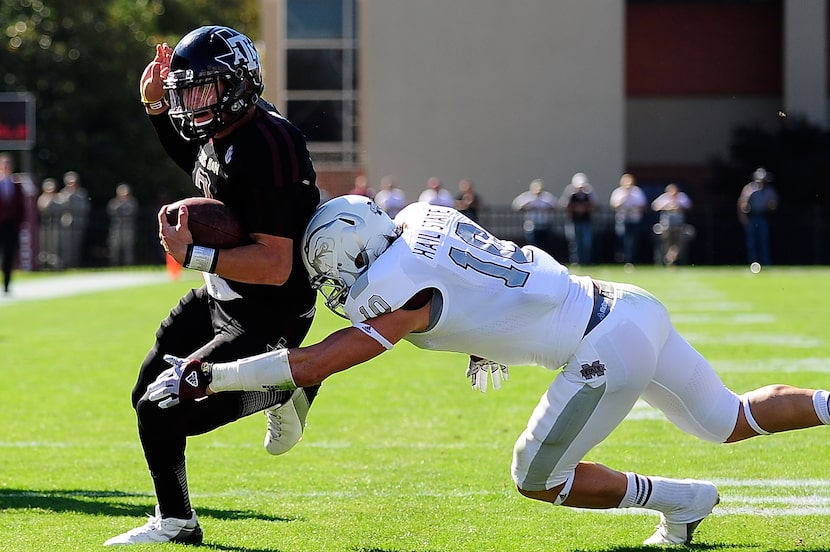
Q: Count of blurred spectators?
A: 13